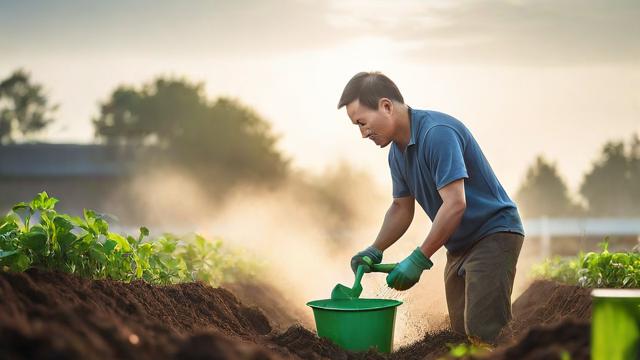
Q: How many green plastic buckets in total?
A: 1